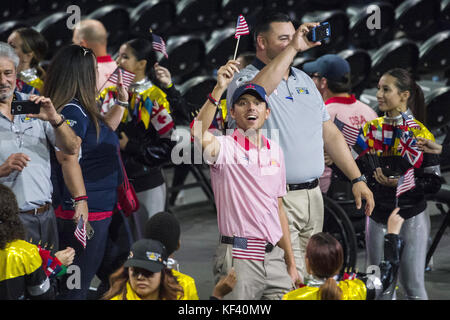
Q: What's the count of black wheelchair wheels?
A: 1